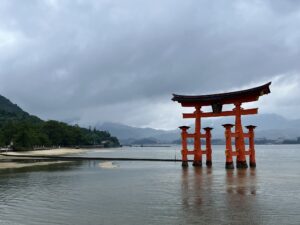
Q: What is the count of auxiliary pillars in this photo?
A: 4